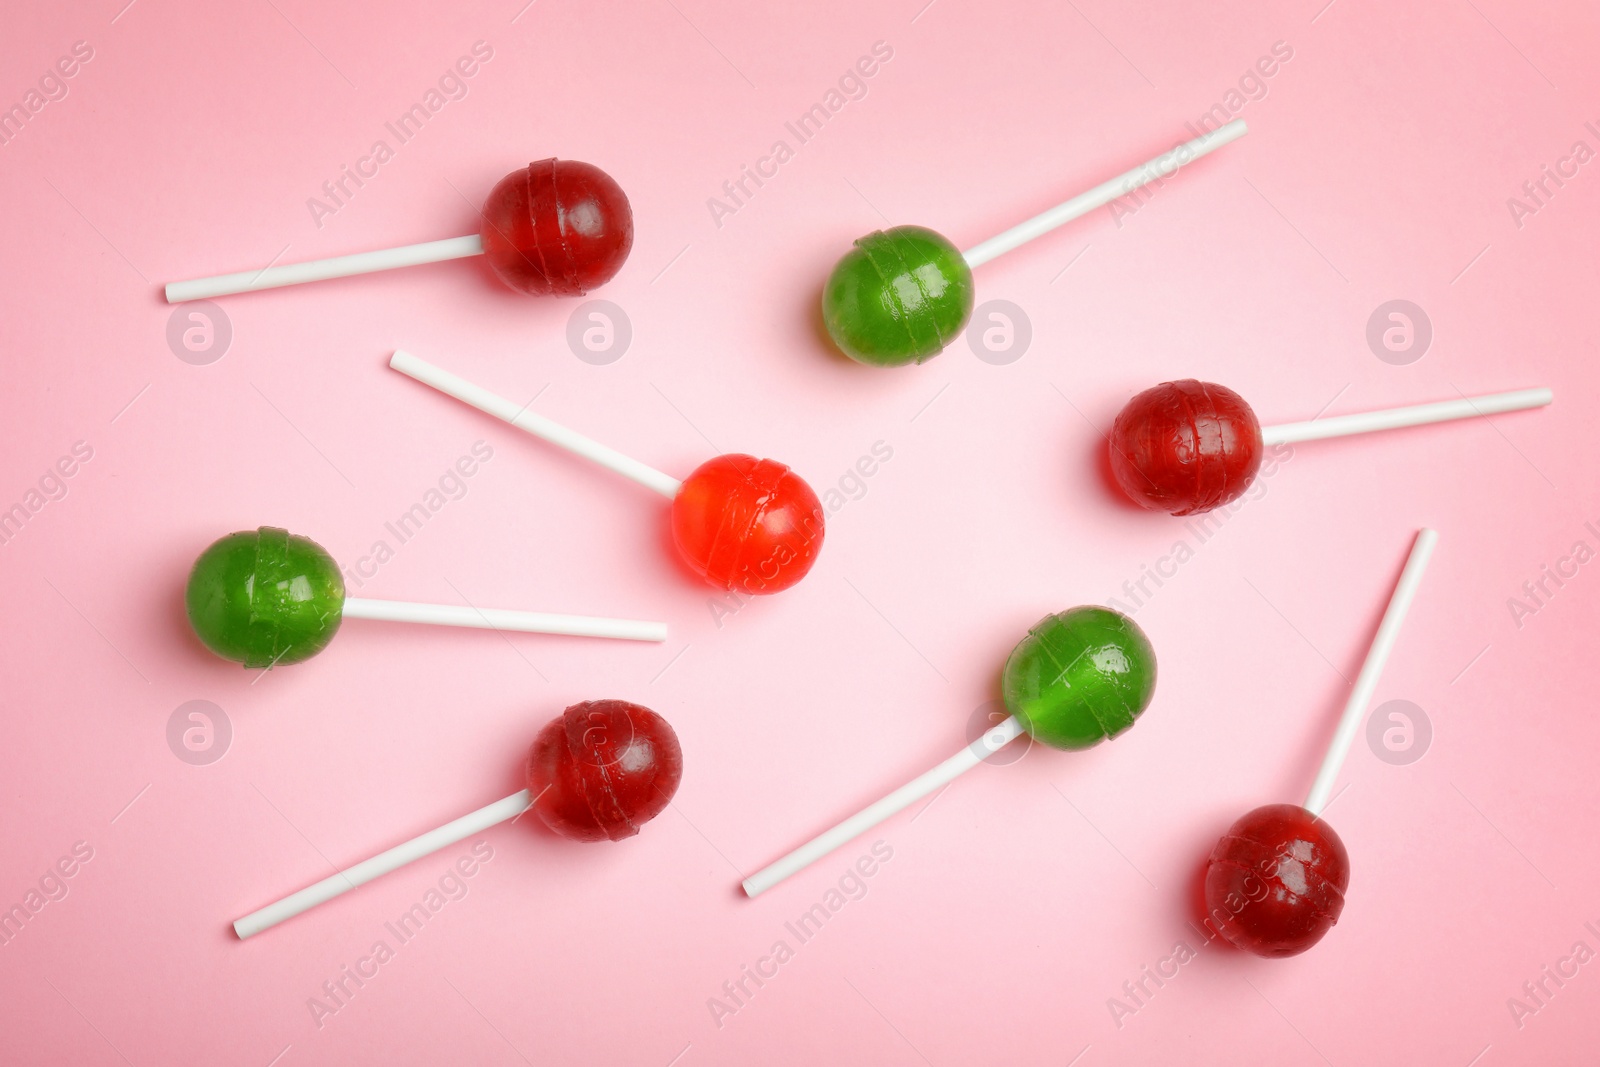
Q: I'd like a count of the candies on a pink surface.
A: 8